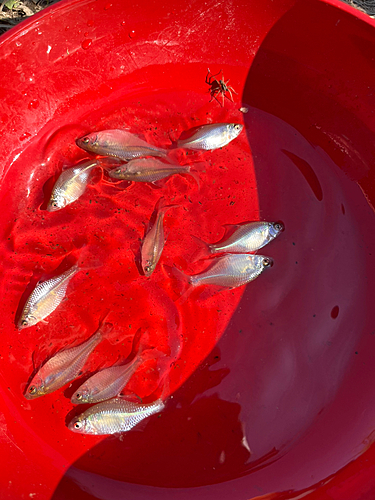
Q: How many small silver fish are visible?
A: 11